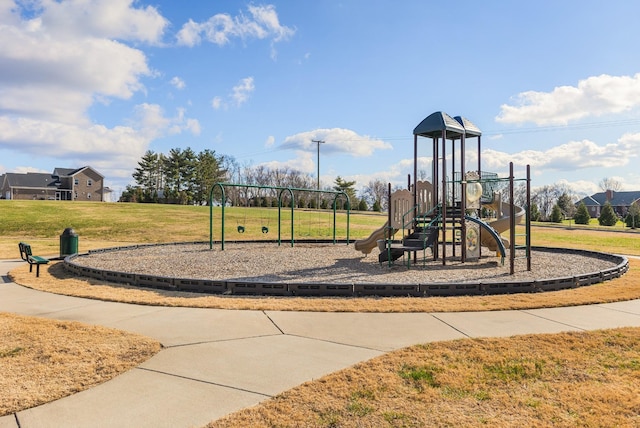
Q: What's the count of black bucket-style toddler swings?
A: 2